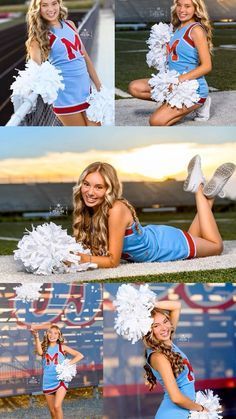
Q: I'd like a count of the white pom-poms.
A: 9